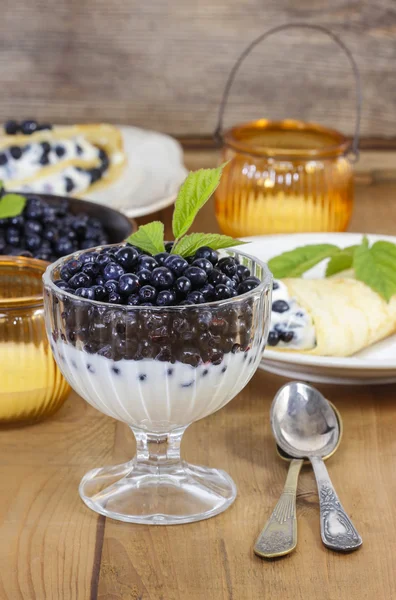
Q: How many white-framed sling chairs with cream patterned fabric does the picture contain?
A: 0